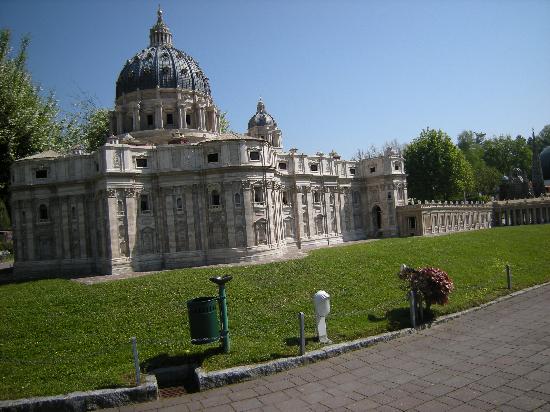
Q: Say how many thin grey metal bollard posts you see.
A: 4